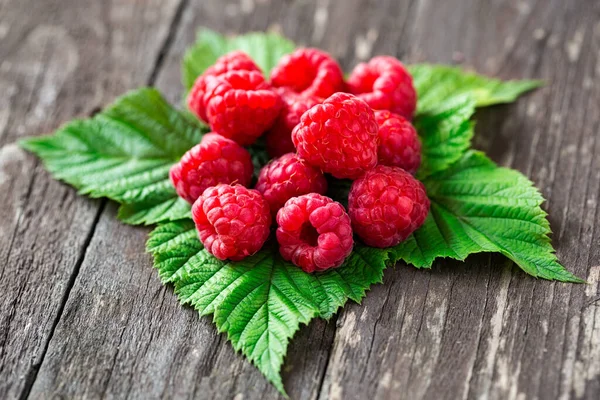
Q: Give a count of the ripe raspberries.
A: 12